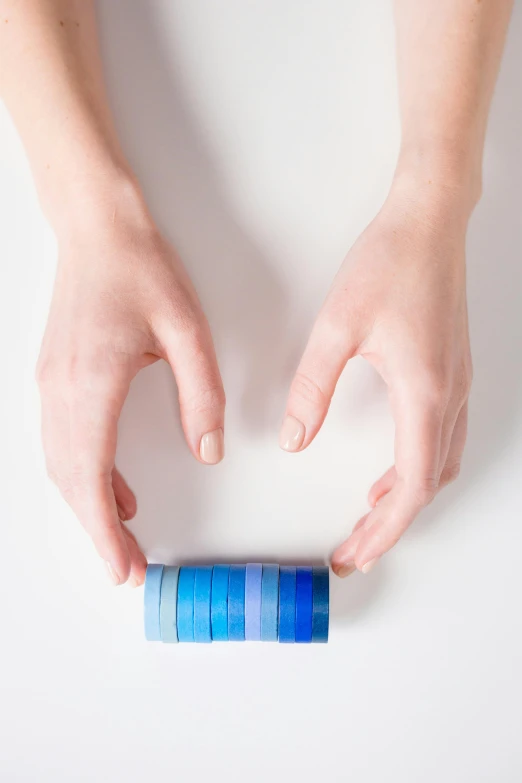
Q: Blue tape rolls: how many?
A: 11